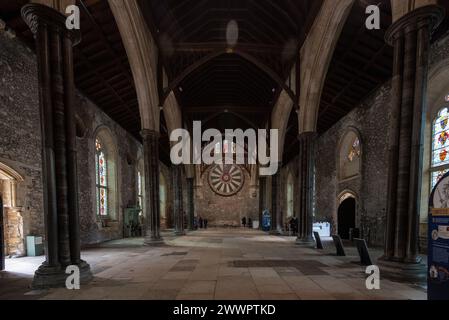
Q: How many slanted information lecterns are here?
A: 3